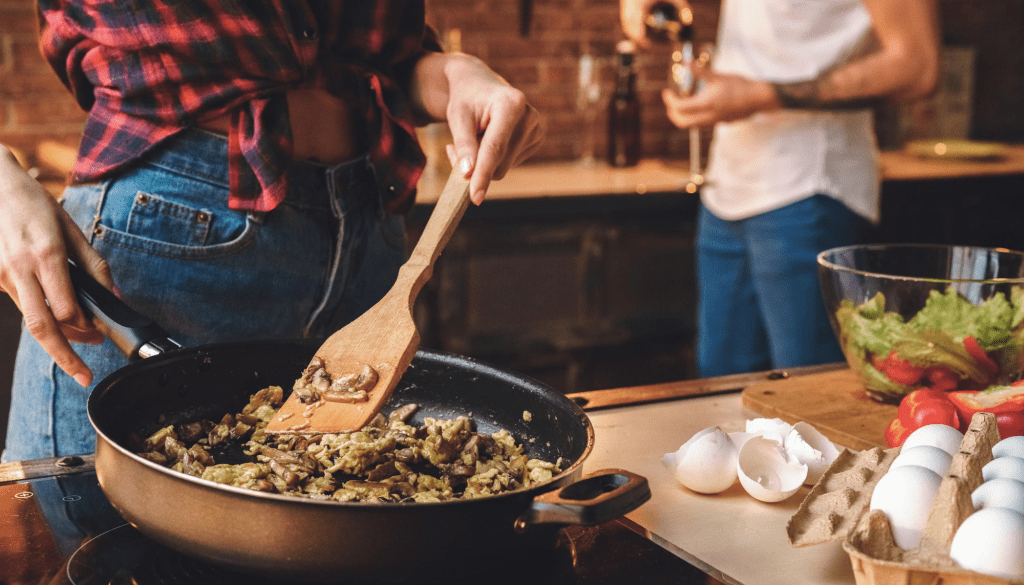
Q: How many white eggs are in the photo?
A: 7